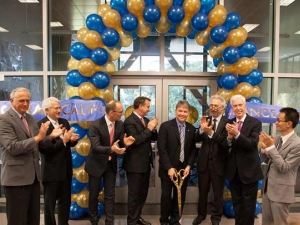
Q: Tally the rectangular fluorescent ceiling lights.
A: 8